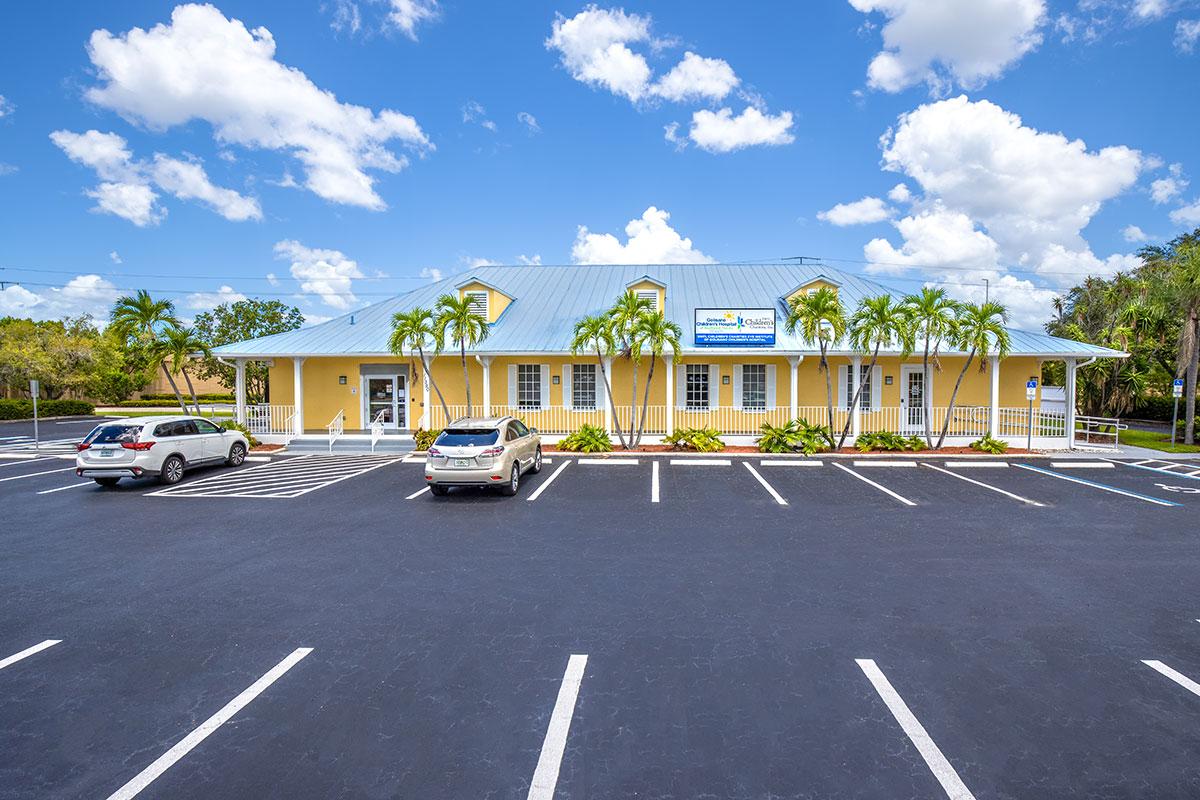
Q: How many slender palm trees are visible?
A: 11